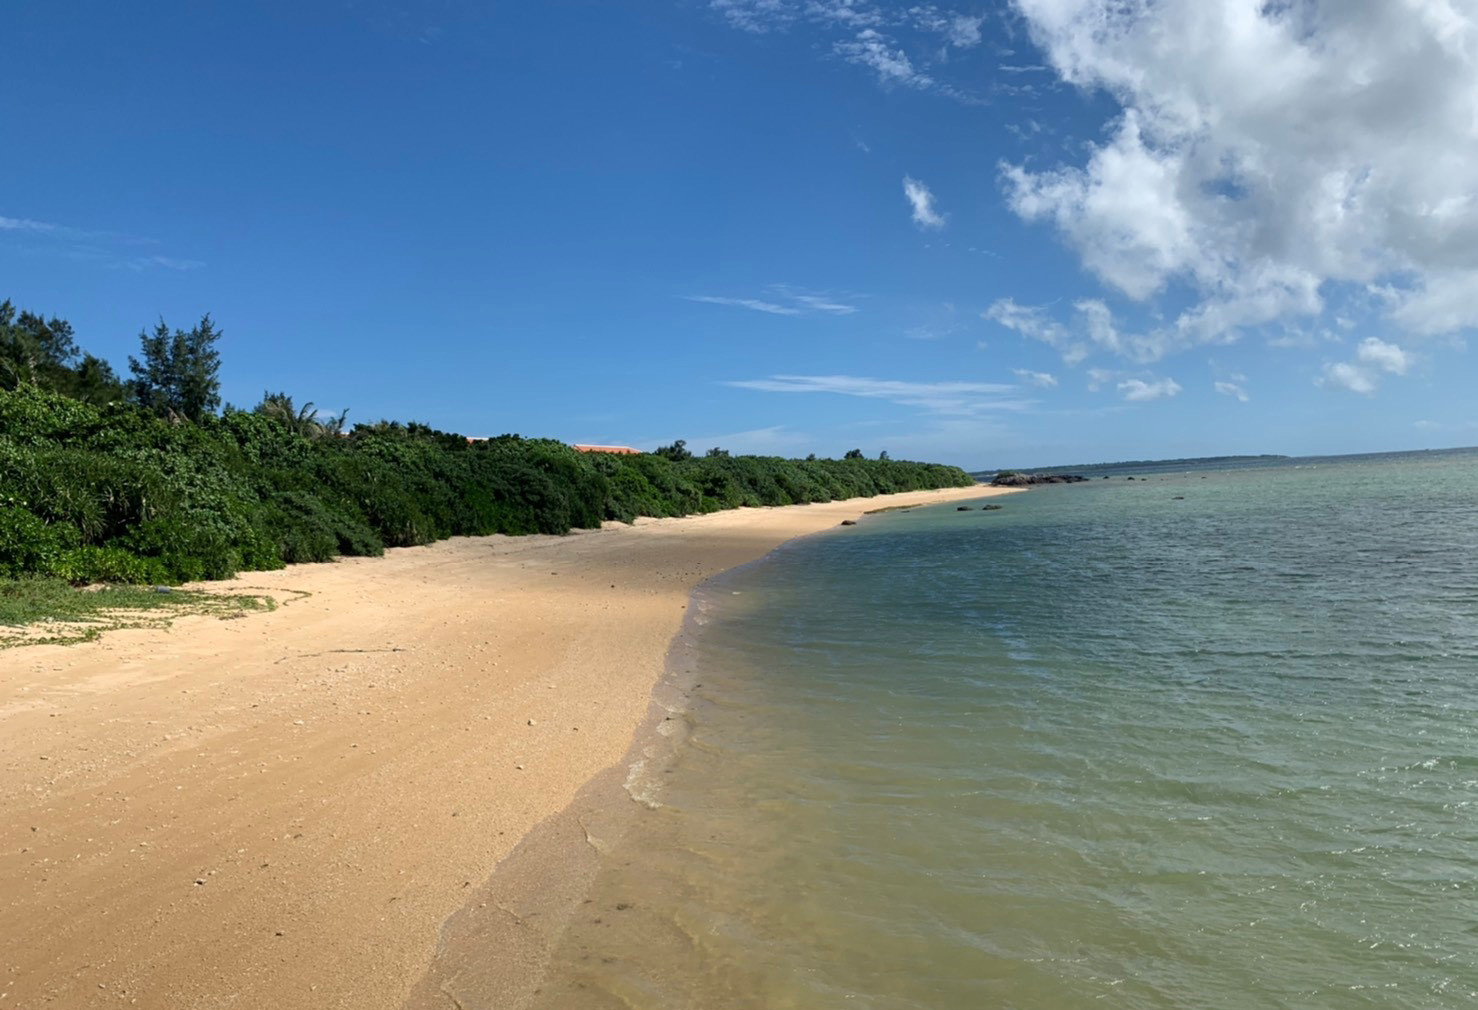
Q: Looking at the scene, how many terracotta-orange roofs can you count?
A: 2